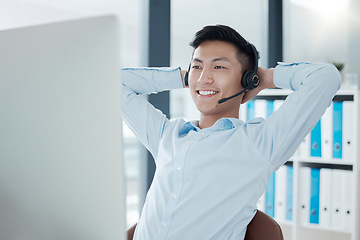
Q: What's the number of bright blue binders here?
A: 7